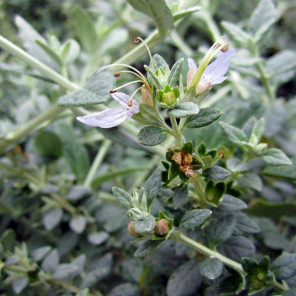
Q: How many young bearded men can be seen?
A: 0